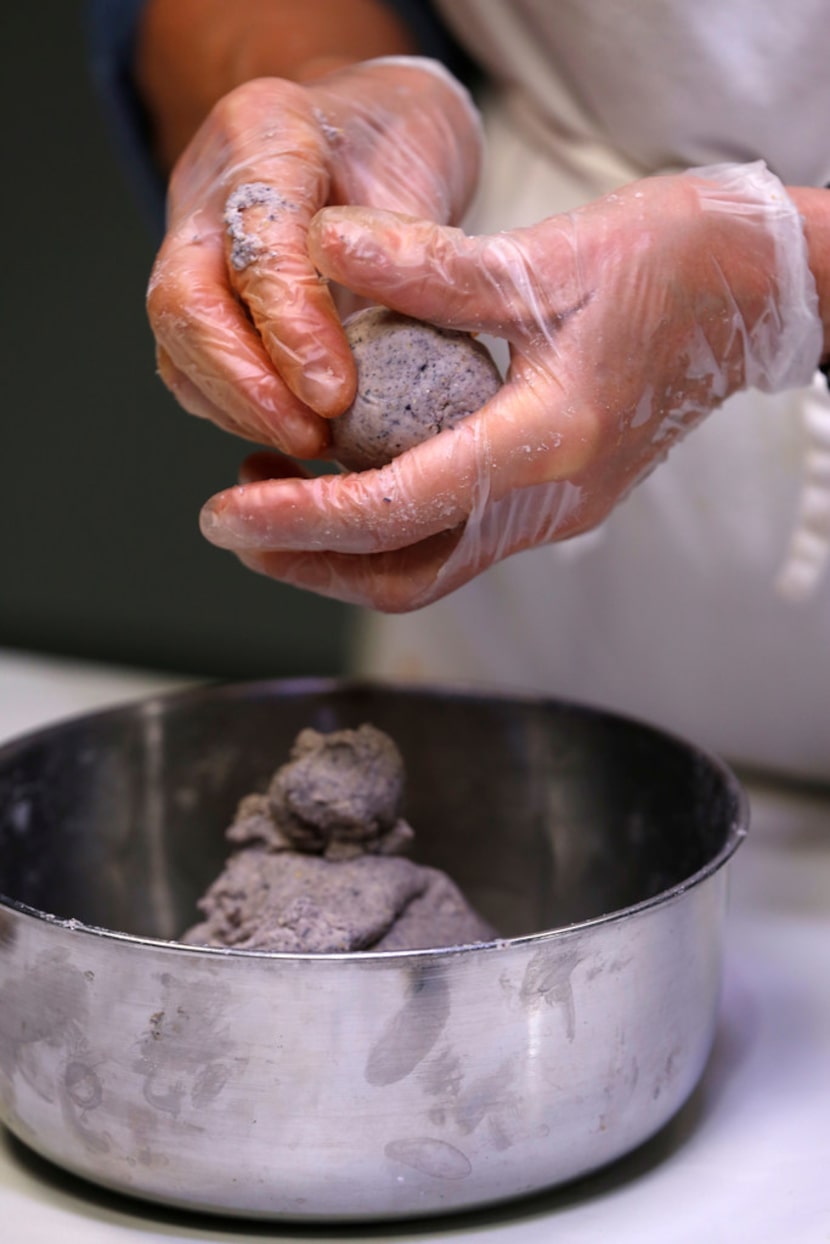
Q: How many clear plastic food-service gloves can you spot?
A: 2